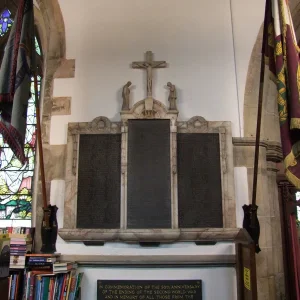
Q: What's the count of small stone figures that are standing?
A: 2